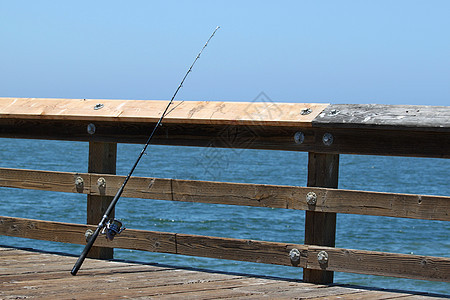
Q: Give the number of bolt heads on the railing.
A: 12